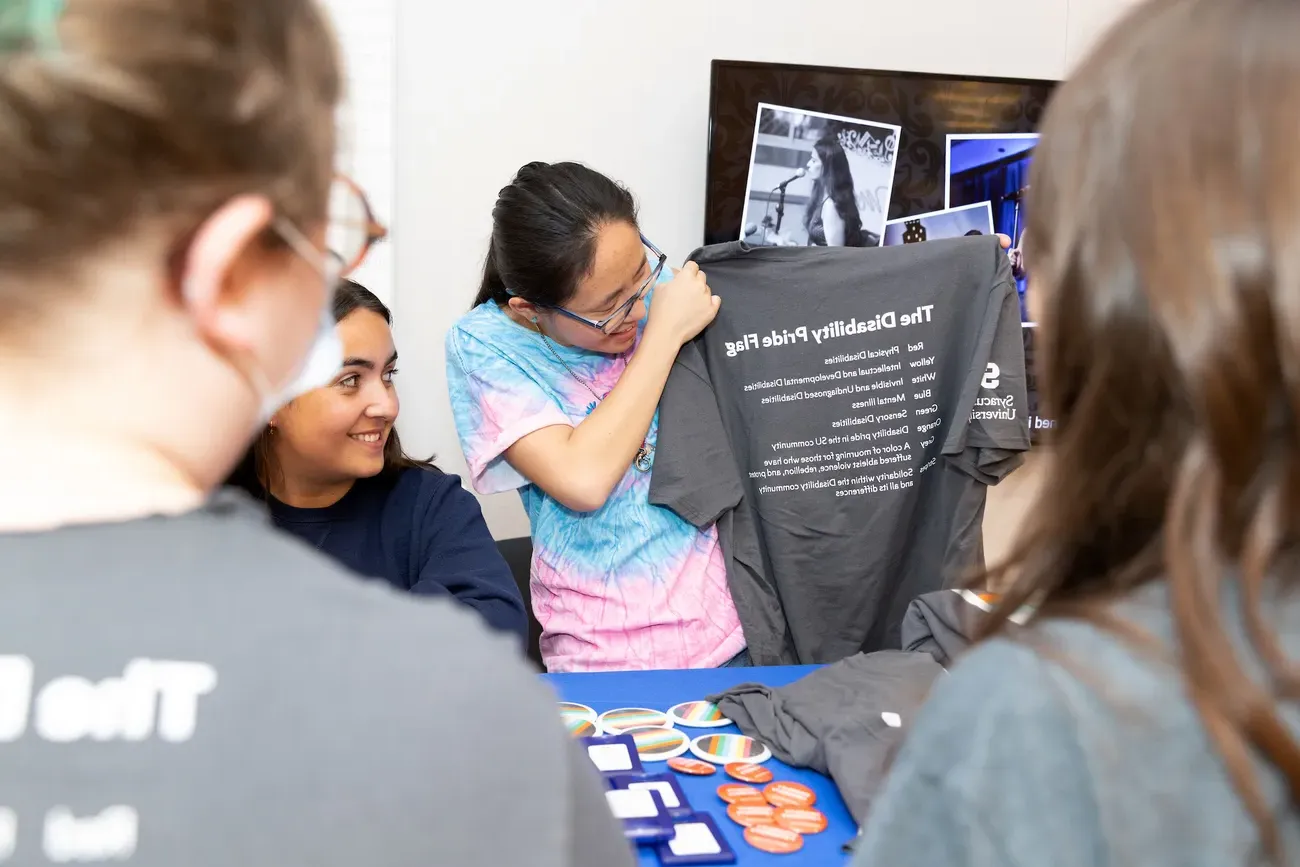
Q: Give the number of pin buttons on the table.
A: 7